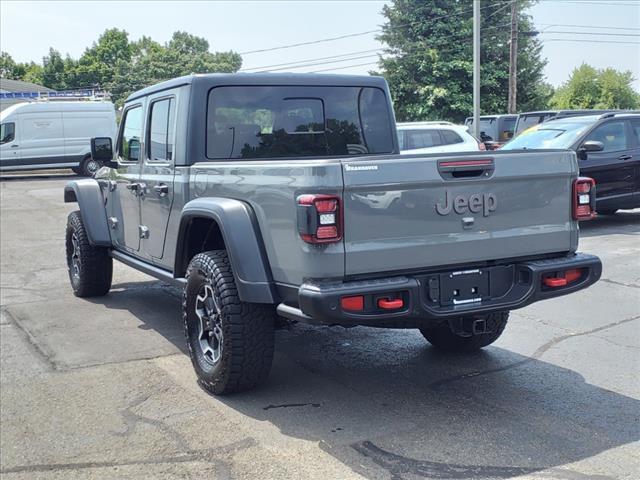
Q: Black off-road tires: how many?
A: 3